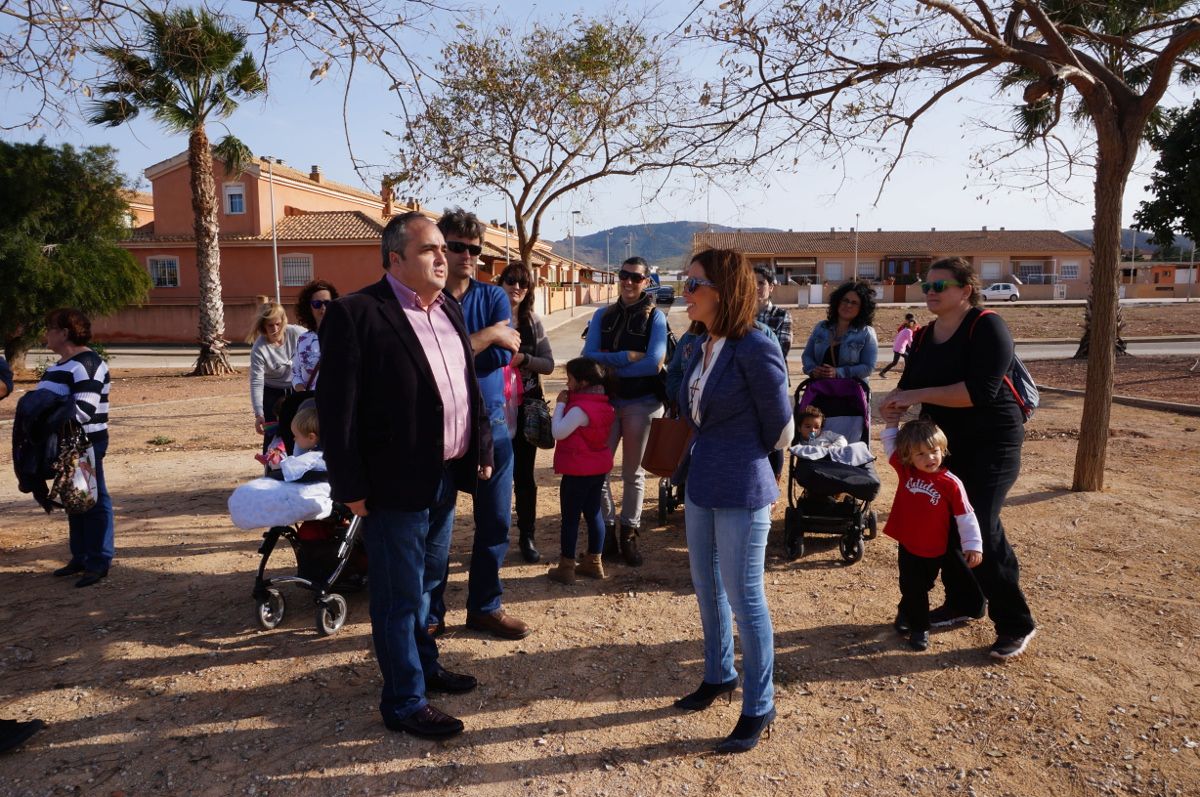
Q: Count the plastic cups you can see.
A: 0